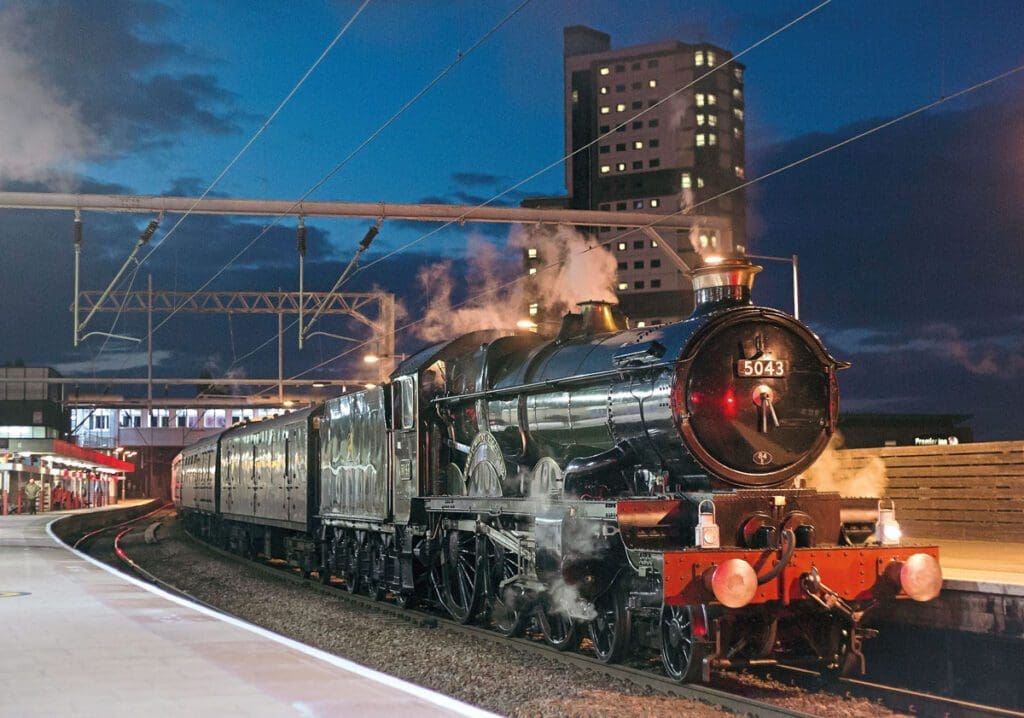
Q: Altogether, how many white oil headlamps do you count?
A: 2